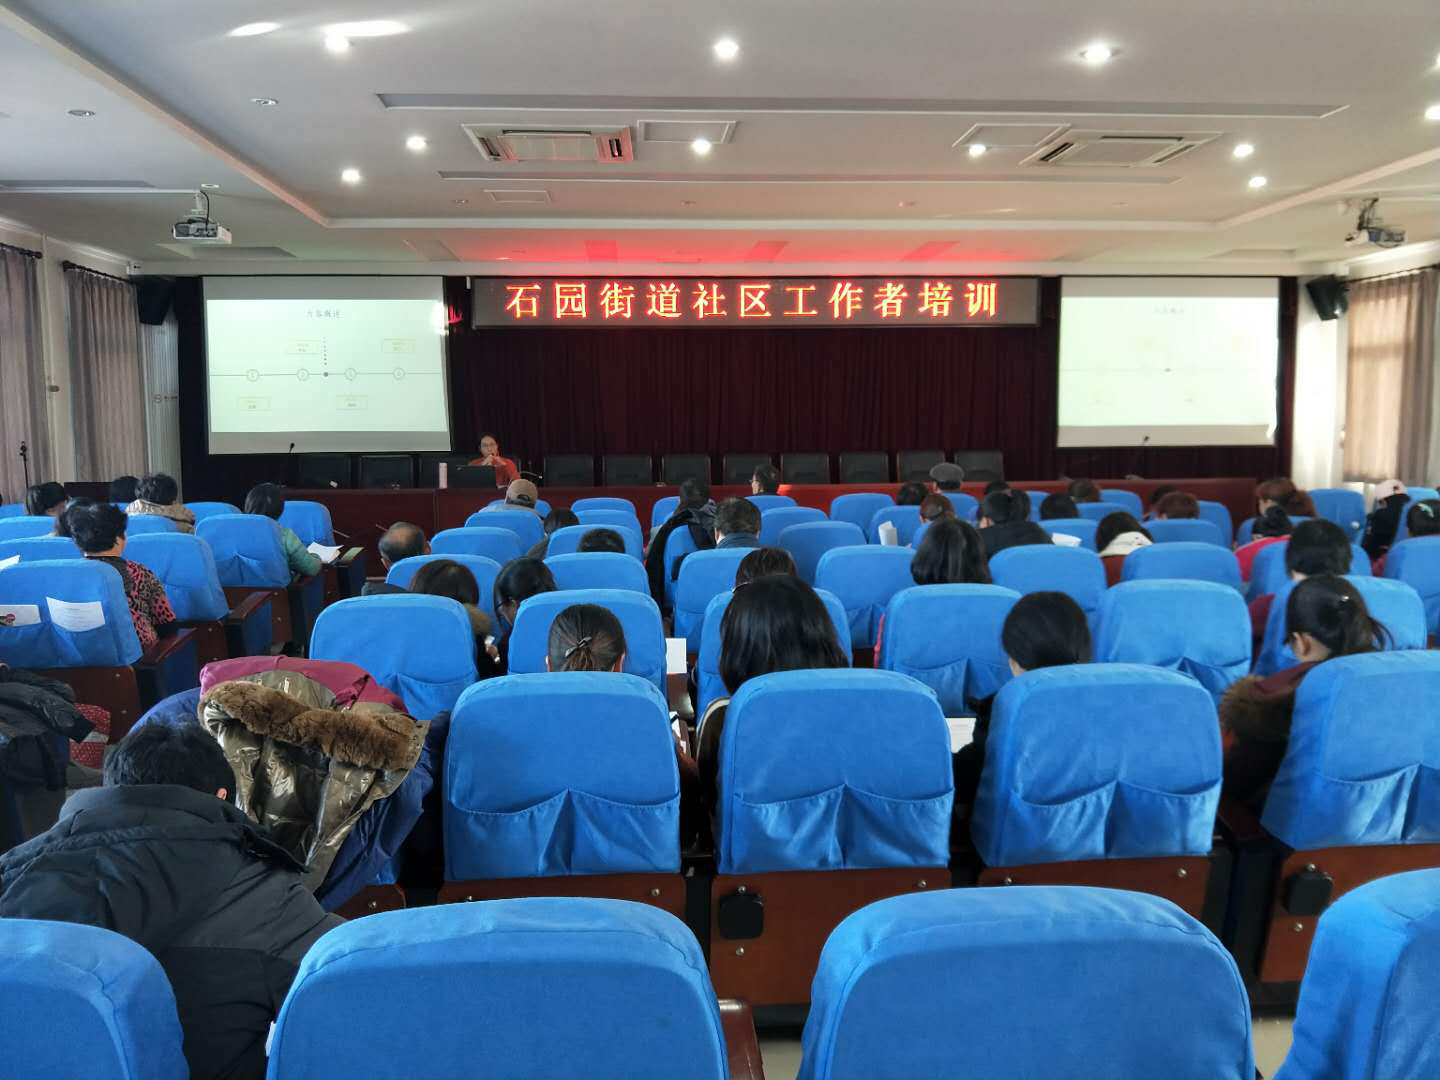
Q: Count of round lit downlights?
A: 11